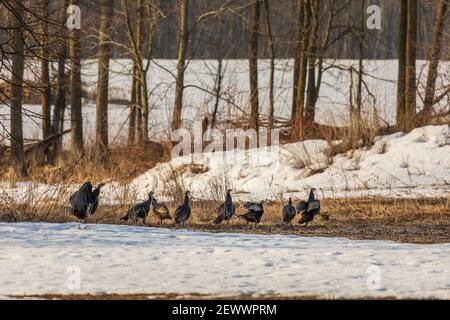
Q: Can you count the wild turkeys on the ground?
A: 8